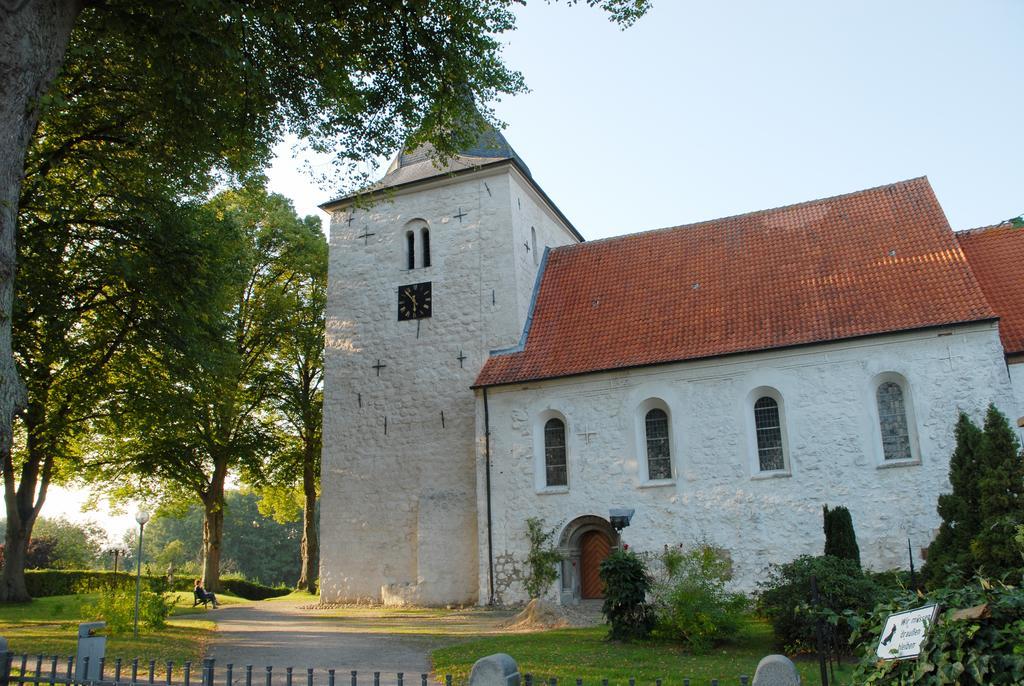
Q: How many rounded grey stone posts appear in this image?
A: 2